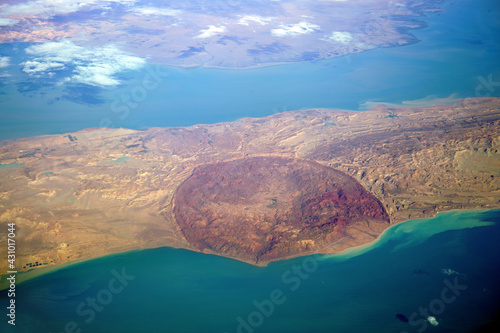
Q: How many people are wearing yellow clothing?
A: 0